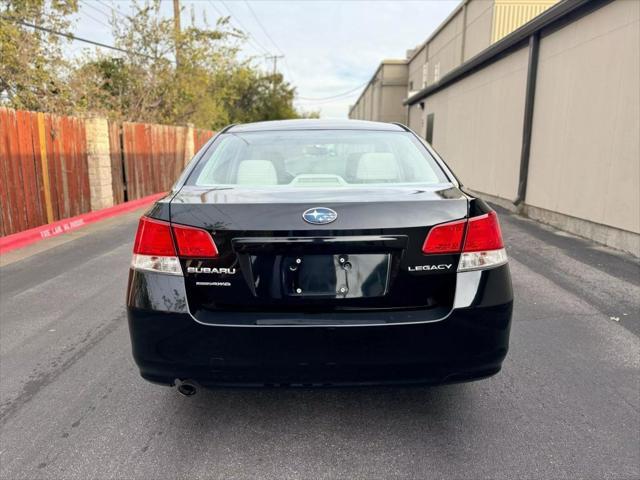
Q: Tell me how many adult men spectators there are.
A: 0